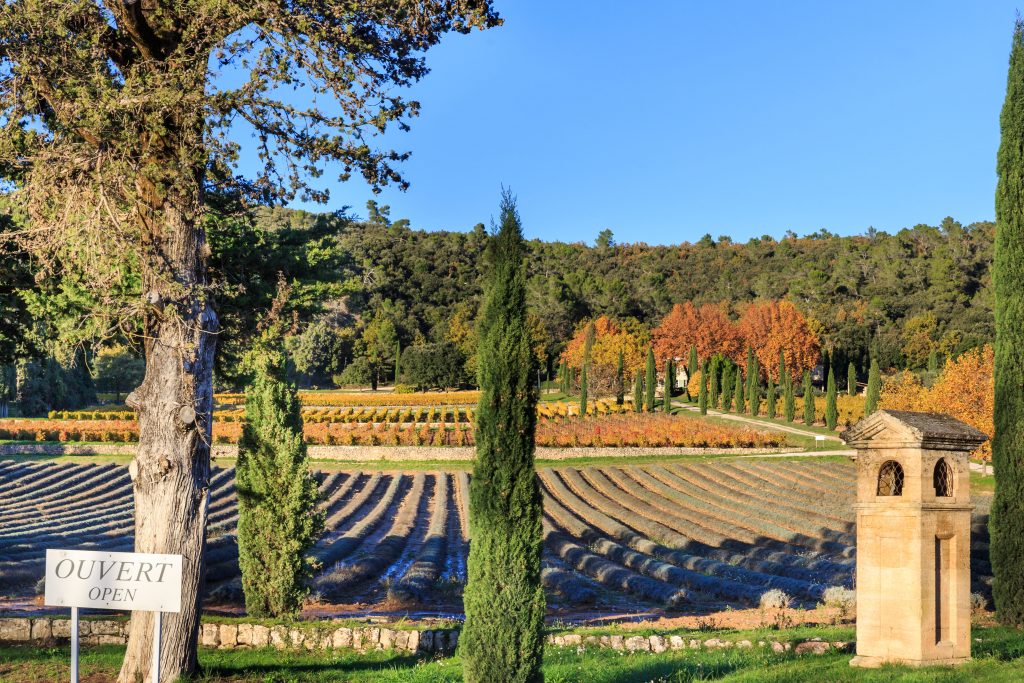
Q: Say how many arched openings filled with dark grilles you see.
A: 2